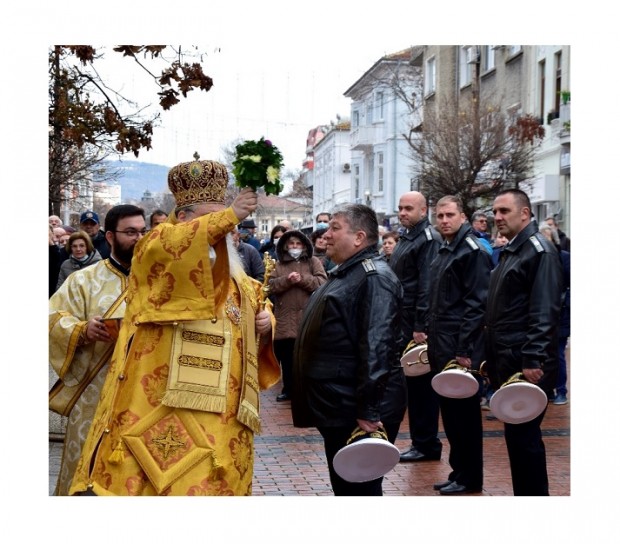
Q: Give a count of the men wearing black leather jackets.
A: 4